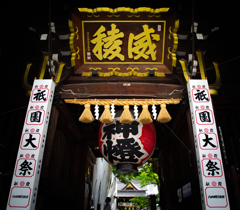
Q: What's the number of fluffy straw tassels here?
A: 5